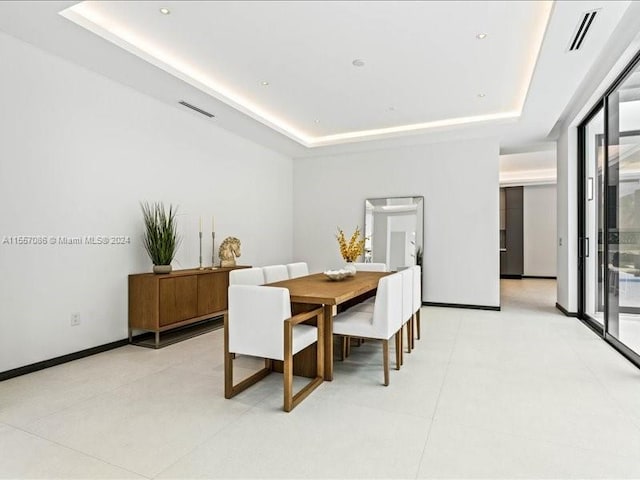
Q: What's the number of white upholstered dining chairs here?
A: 8